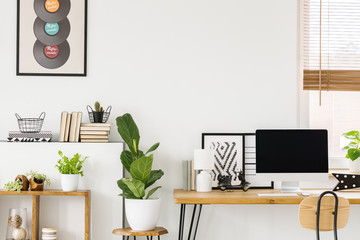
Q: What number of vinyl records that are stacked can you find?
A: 3